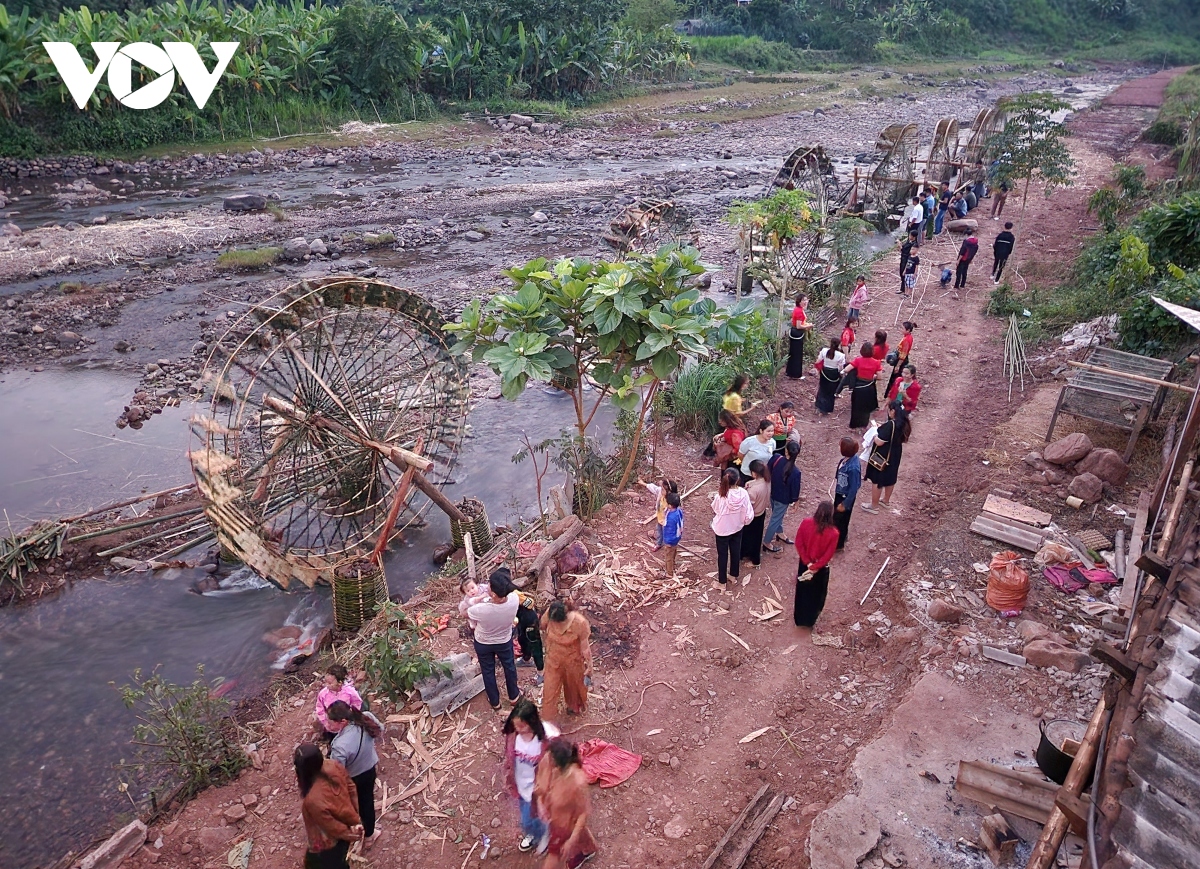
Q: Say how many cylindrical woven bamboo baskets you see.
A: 2